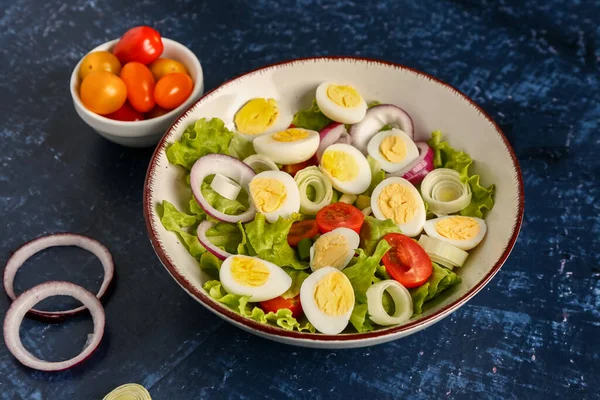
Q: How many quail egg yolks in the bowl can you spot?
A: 11